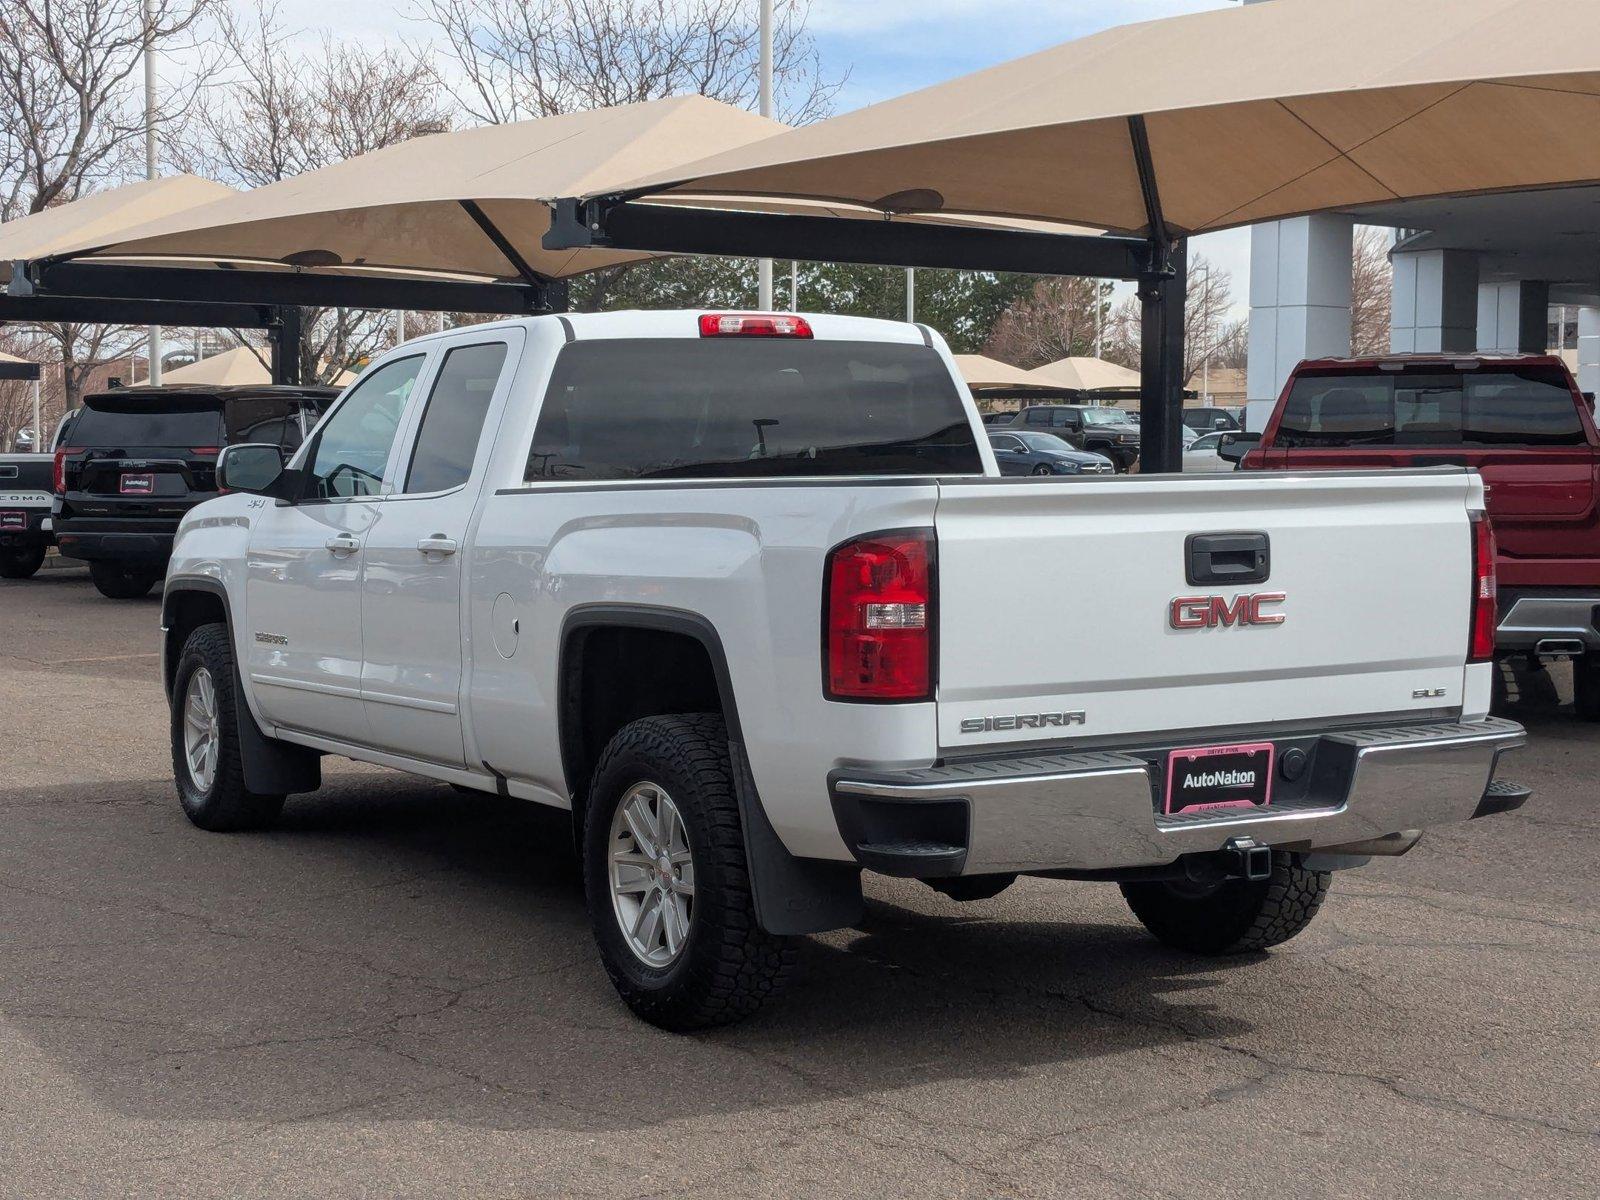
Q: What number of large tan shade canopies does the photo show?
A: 3